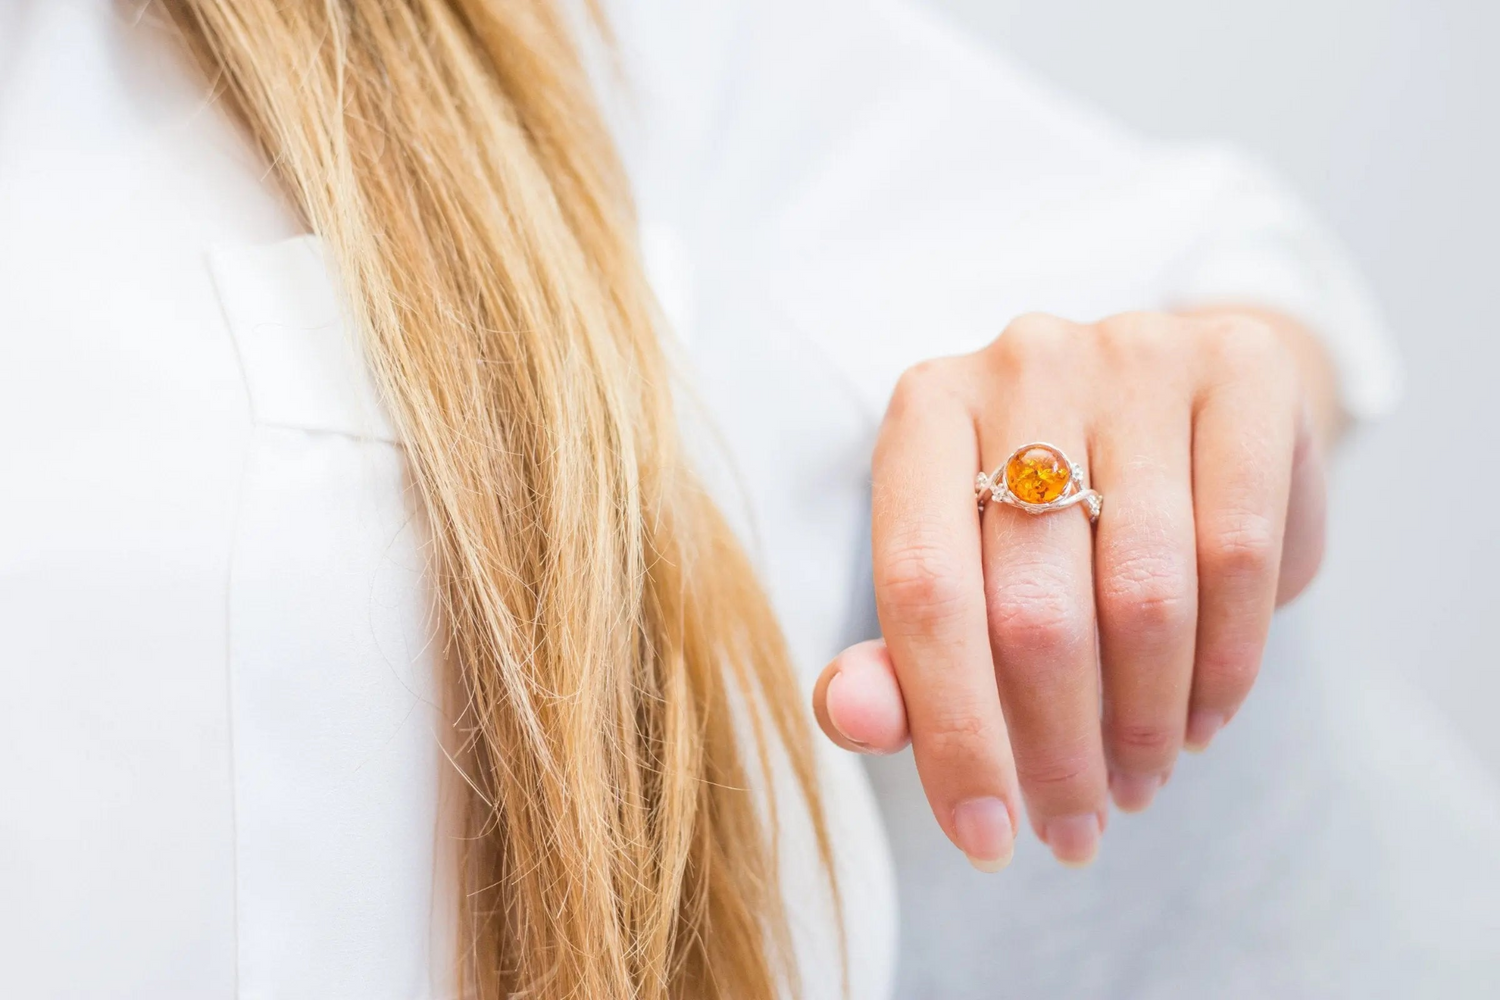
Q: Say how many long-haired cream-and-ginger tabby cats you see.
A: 0